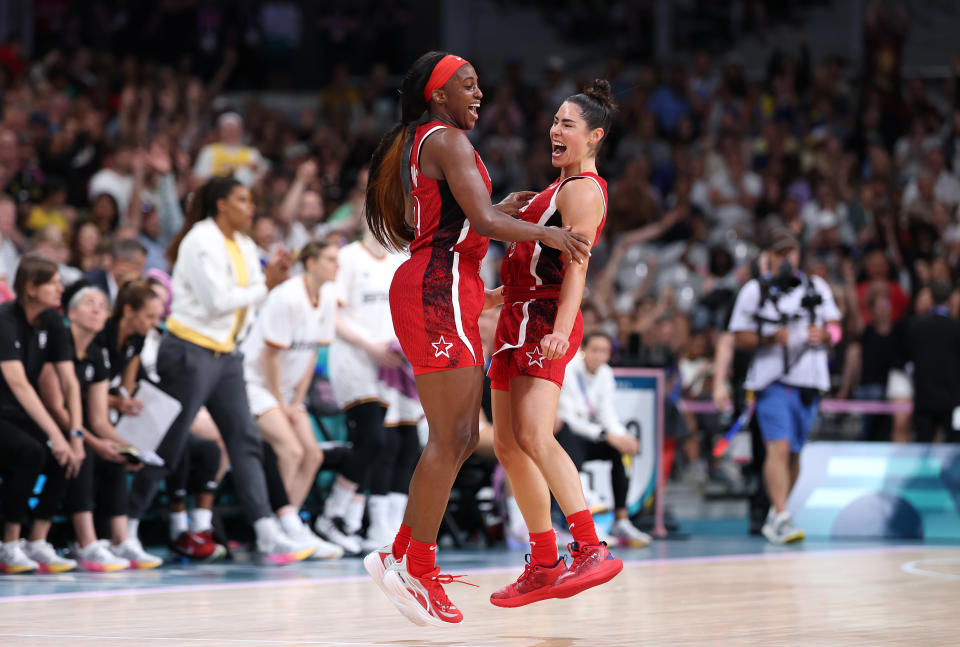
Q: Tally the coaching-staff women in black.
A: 3